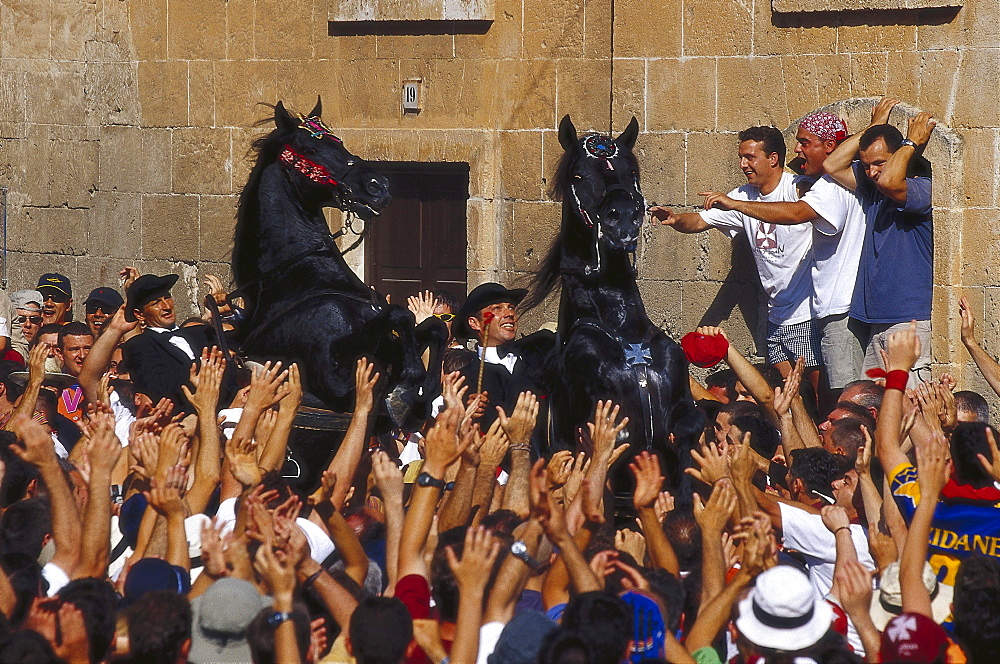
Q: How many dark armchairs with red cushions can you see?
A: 0